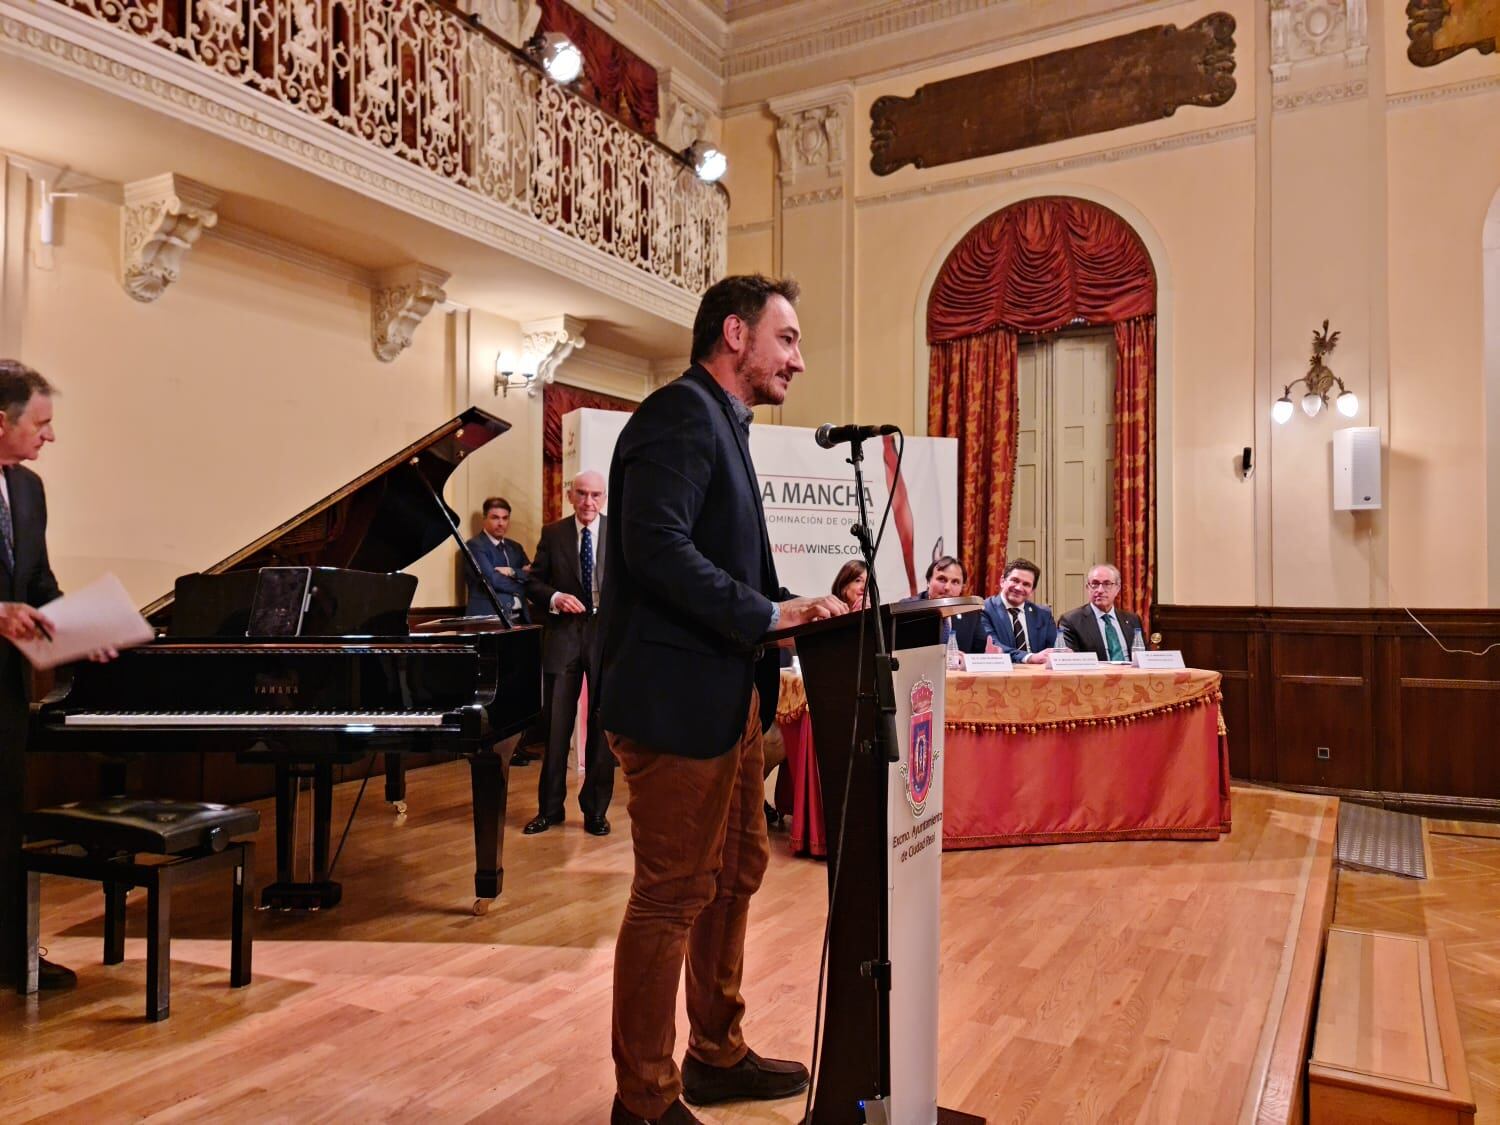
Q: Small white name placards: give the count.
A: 3